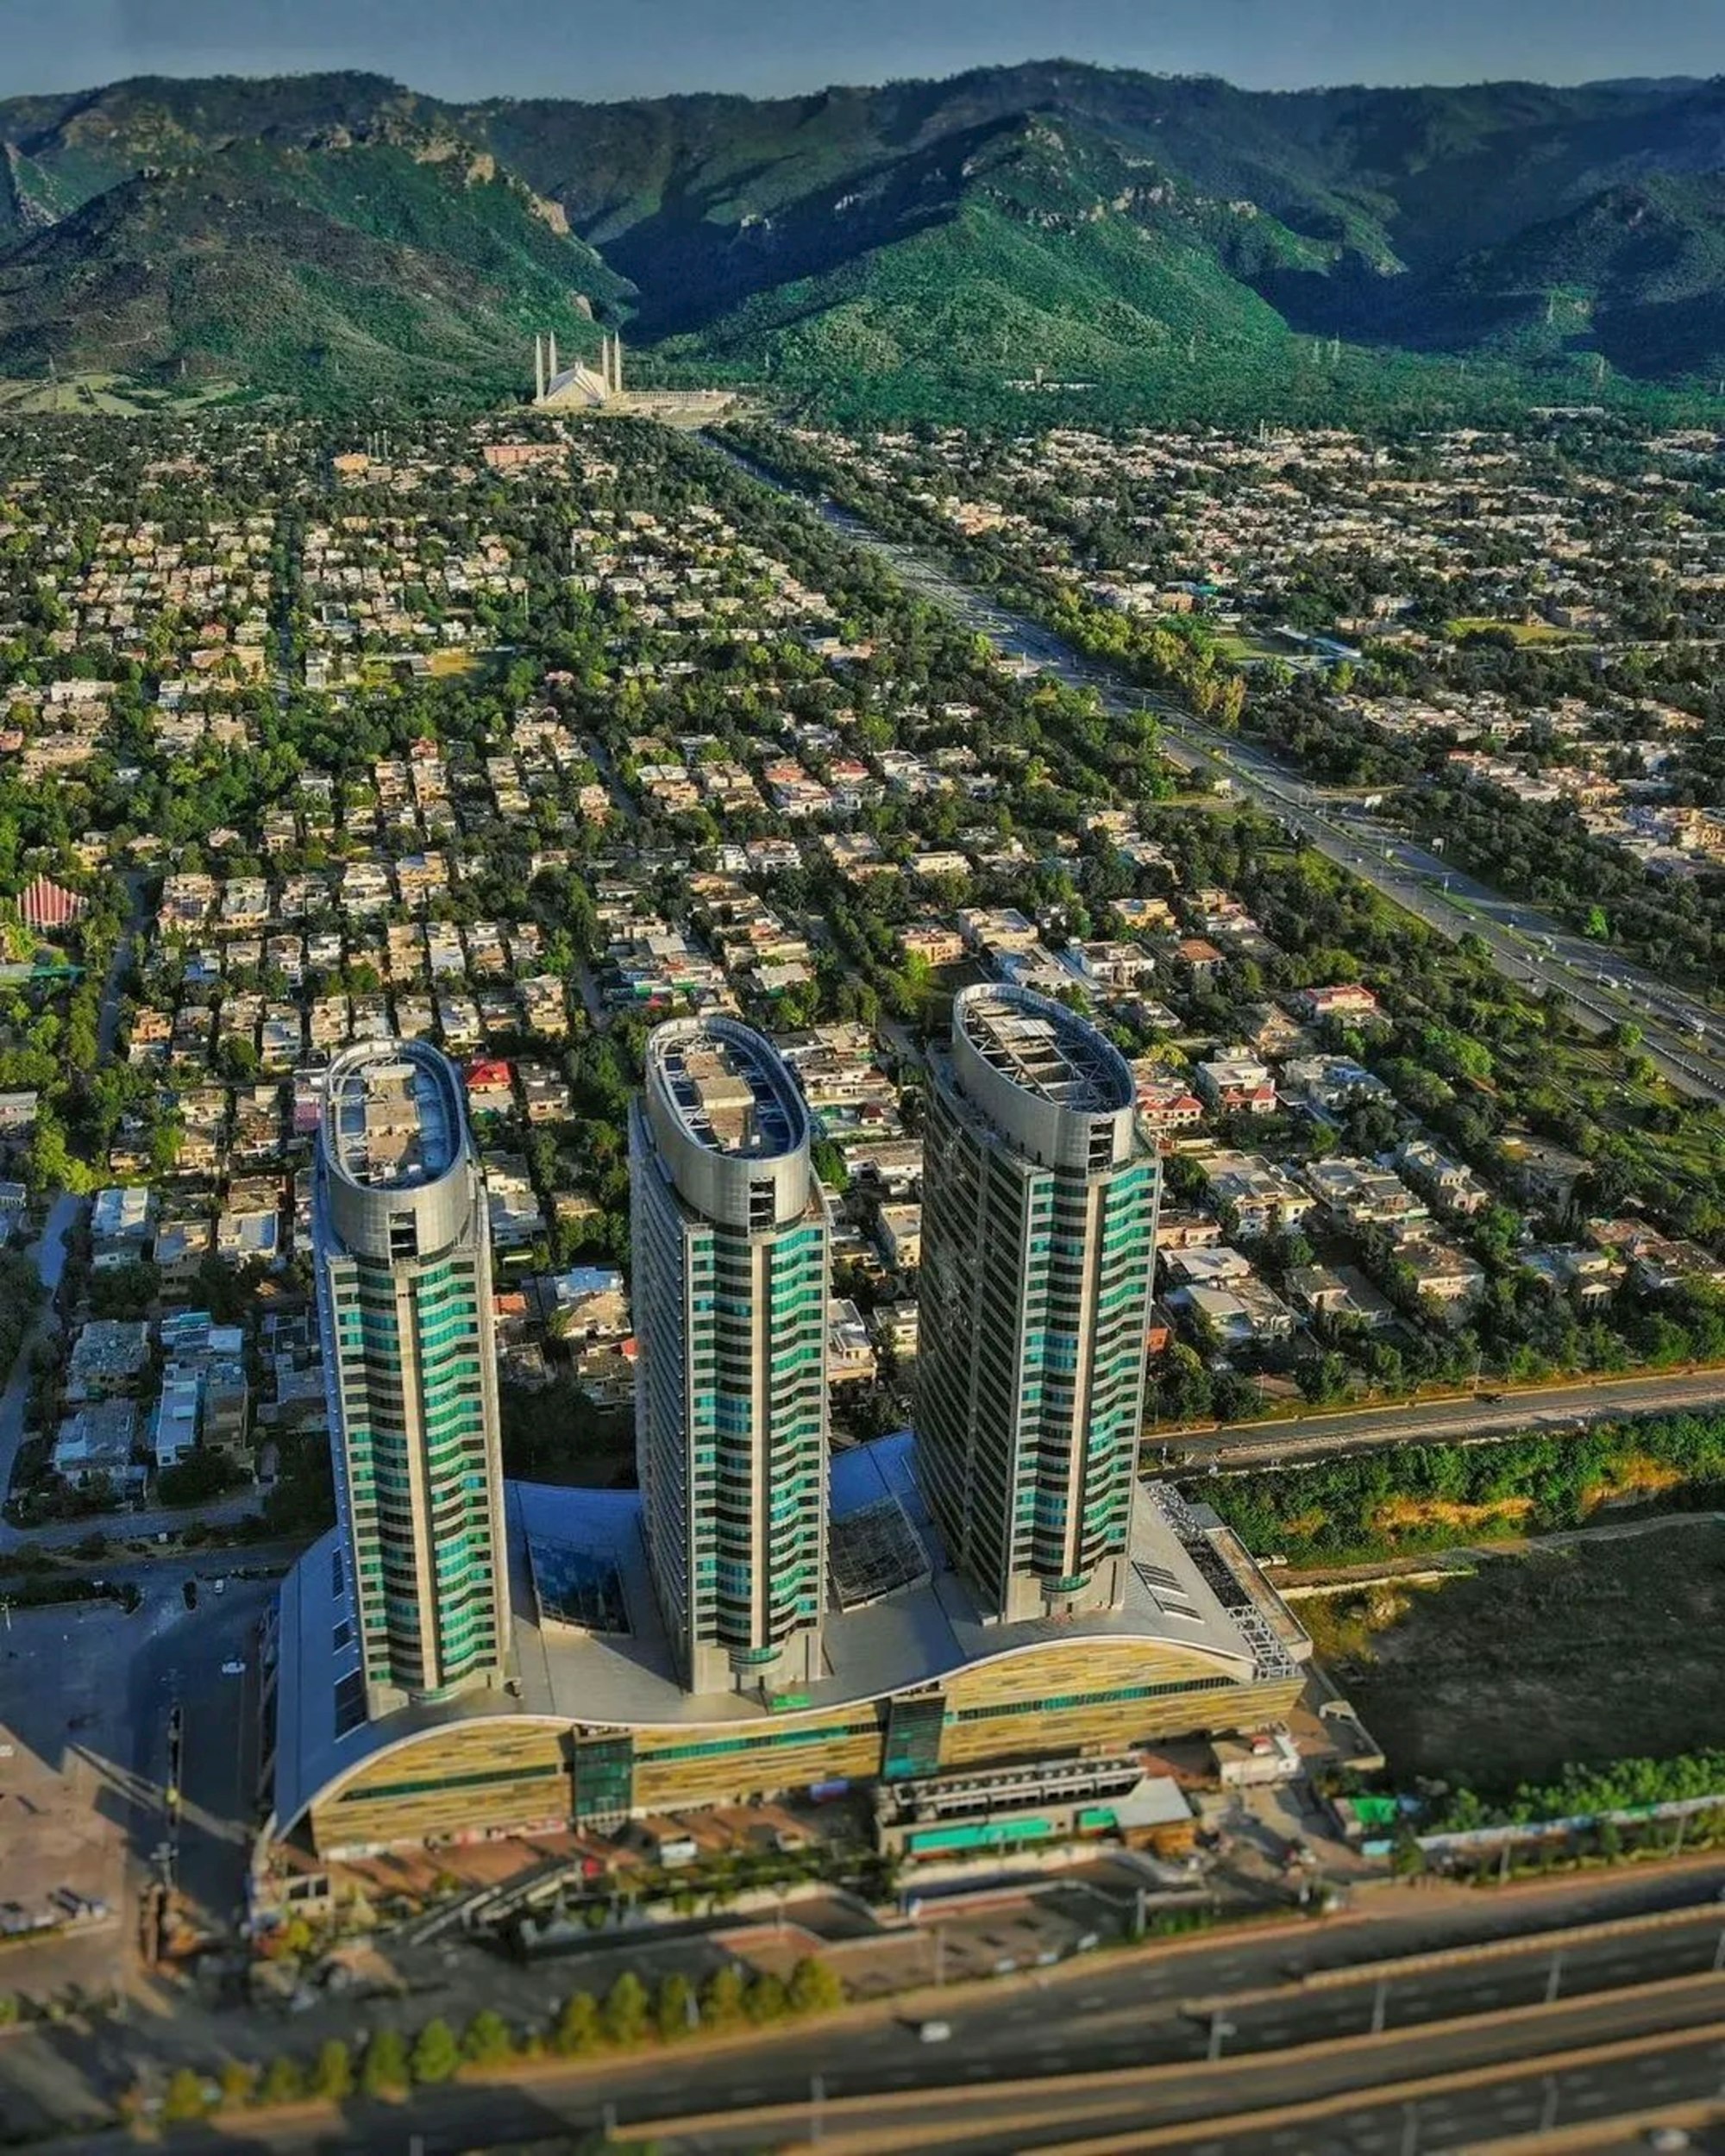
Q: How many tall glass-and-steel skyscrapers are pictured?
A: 3